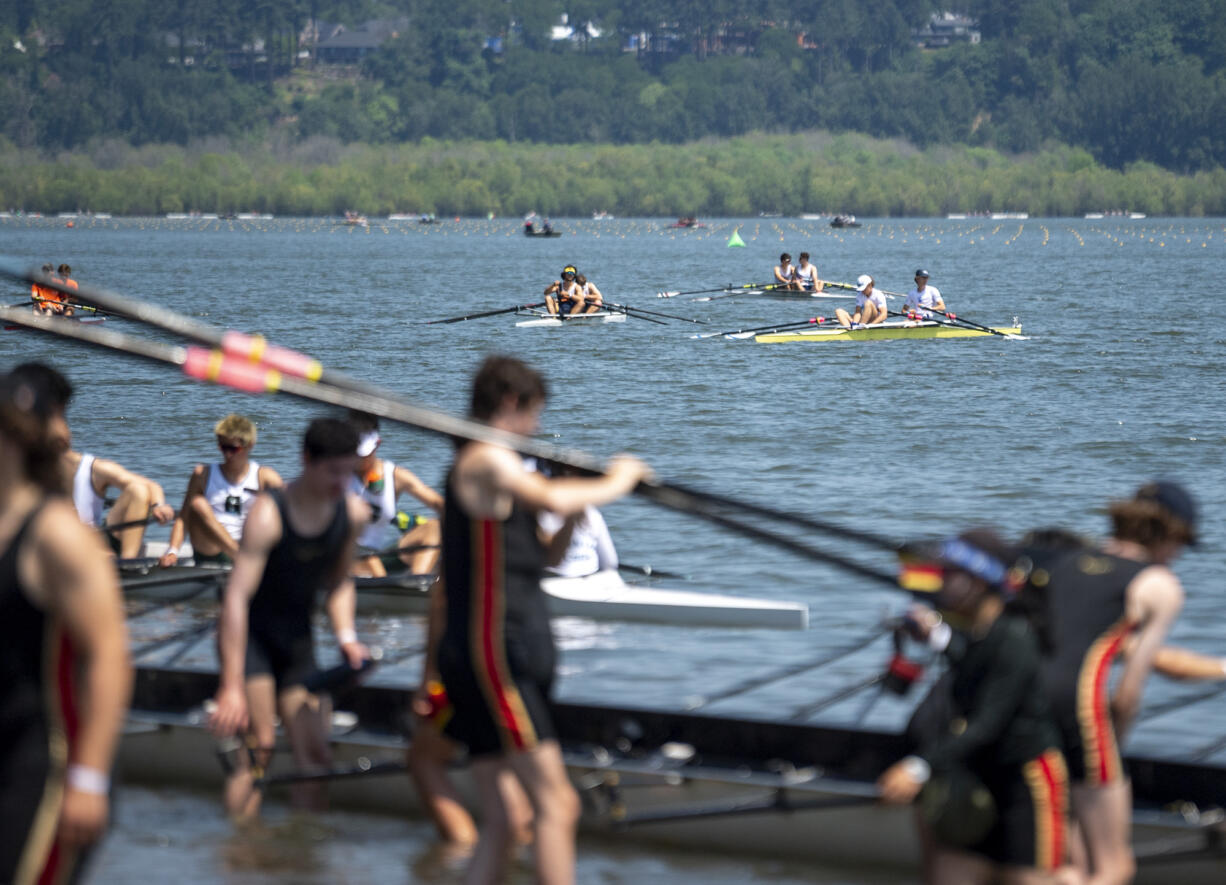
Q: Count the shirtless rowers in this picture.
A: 0